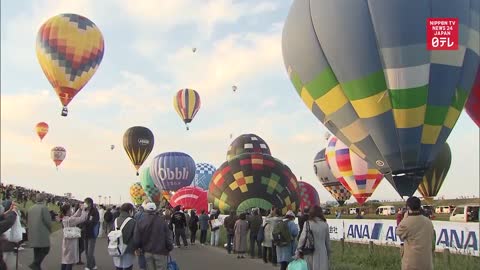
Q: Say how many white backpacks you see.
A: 1